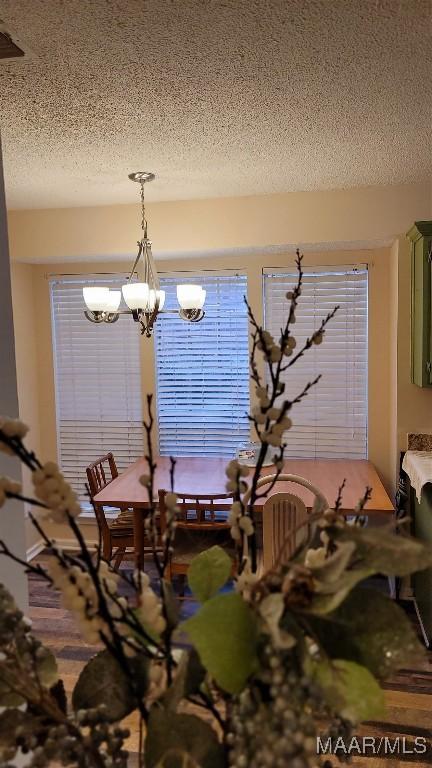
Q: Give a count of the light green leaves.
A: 3